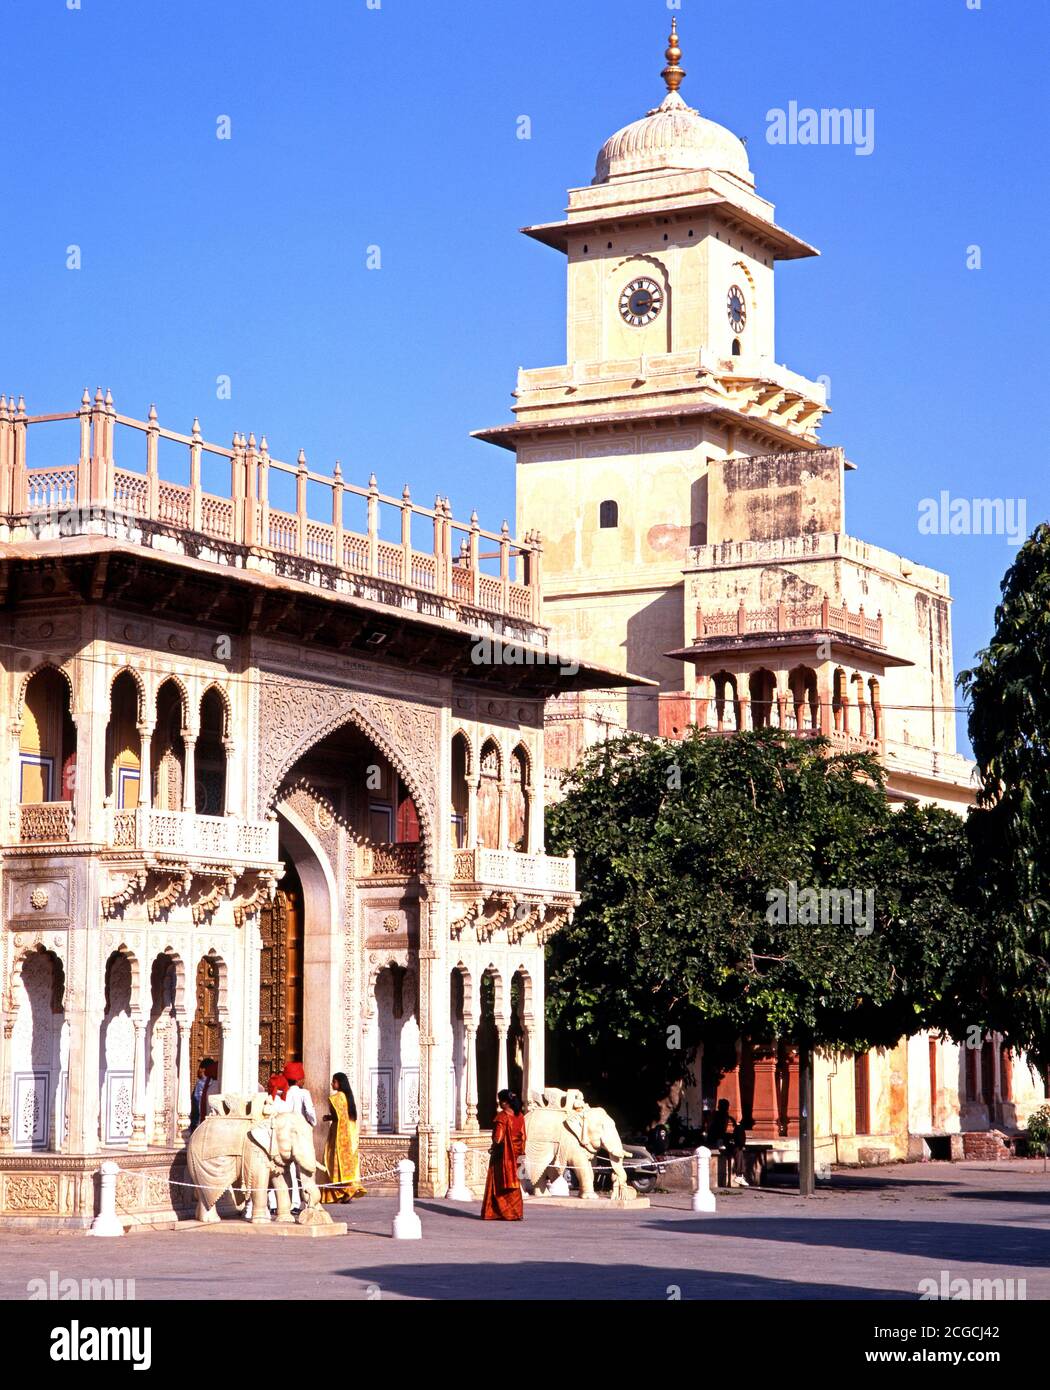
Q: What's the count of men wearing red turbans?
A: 2